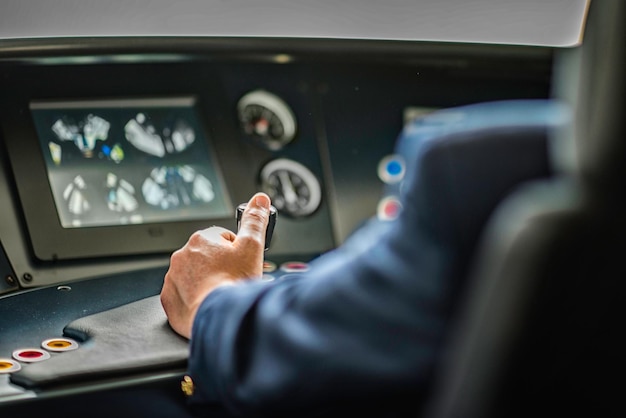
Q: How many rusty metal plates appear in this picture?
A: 0